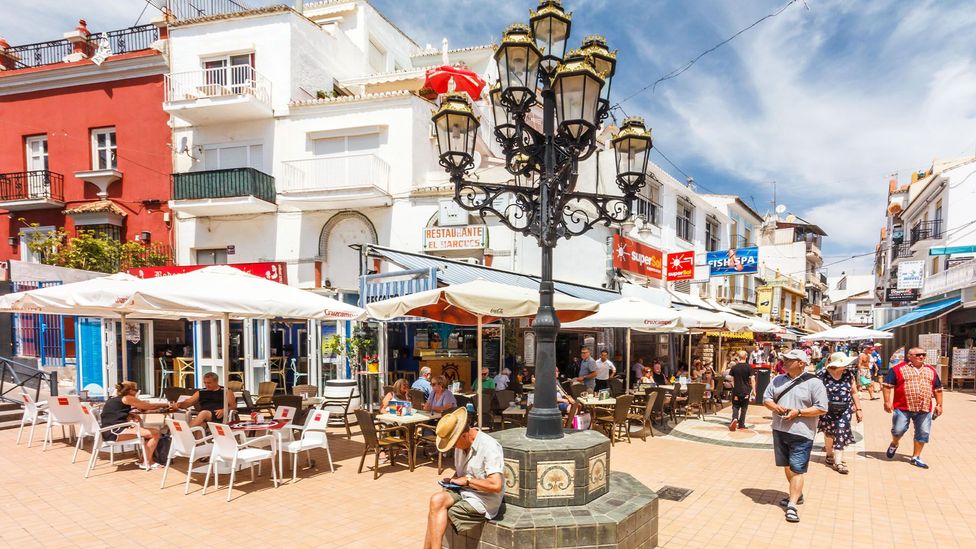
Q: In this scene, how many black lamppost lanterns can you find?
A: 8